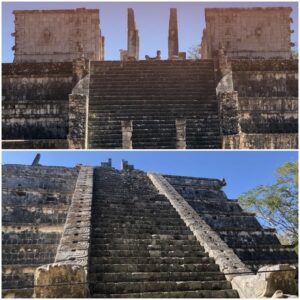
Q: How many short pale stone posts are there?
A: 2